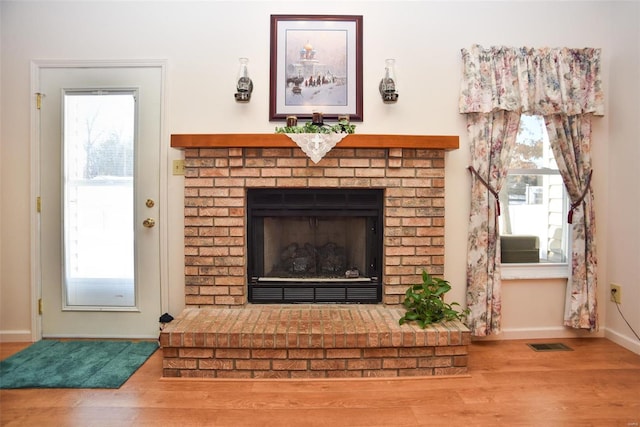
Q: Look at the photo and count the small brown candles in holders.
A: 3